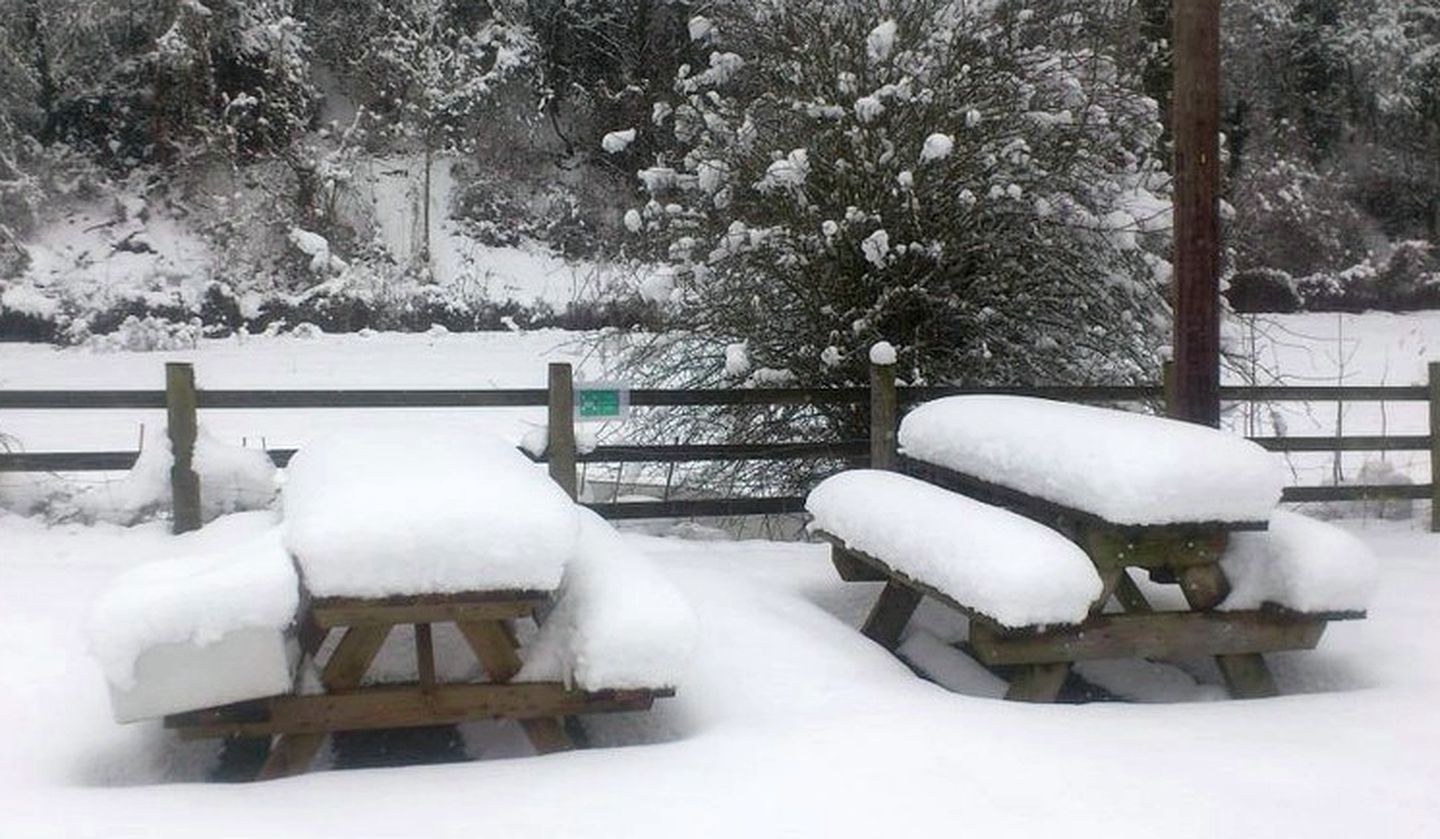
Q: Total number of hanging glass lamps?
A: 0